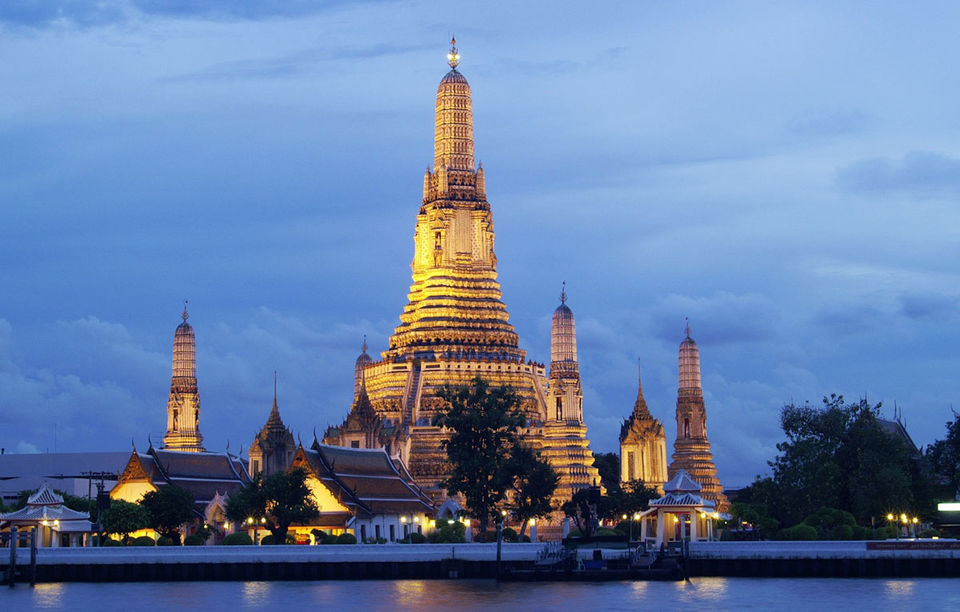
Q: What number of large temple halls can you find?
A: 2